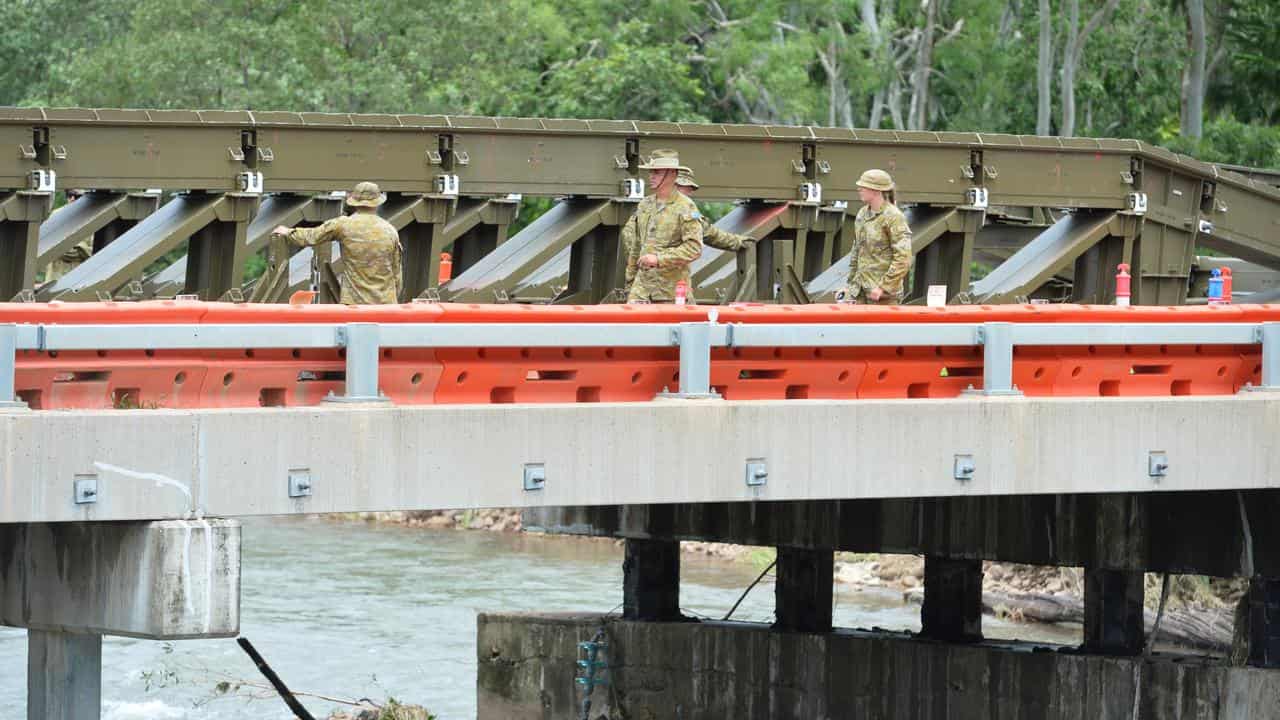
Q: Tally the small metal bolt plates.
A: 6